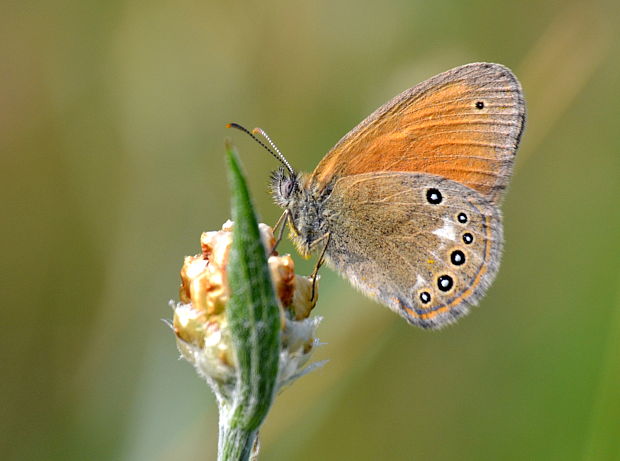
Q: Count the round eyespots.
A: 7